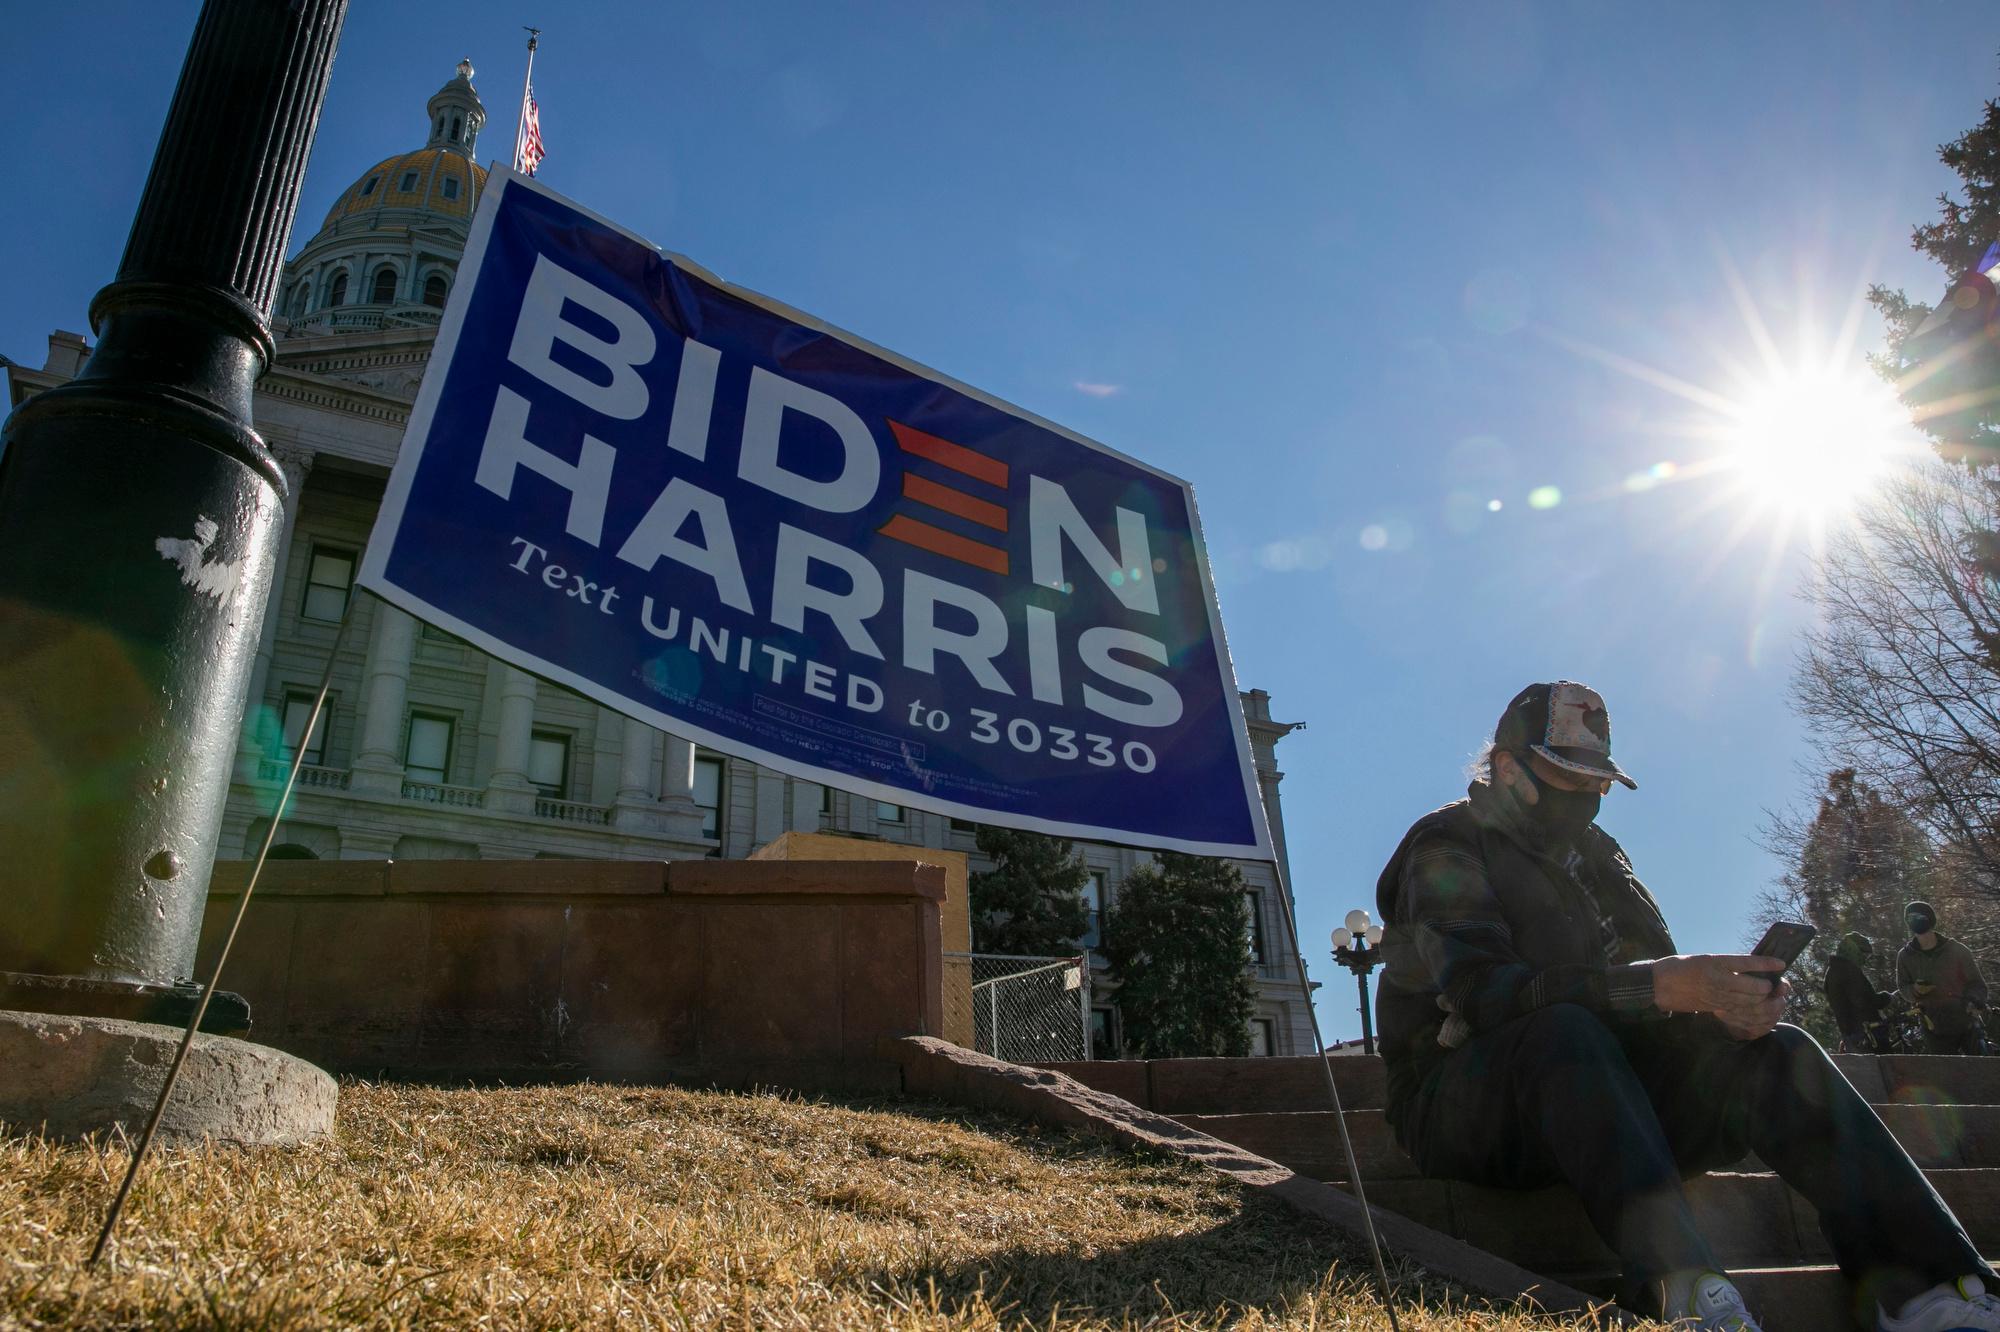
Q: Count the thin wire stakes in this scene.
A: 2